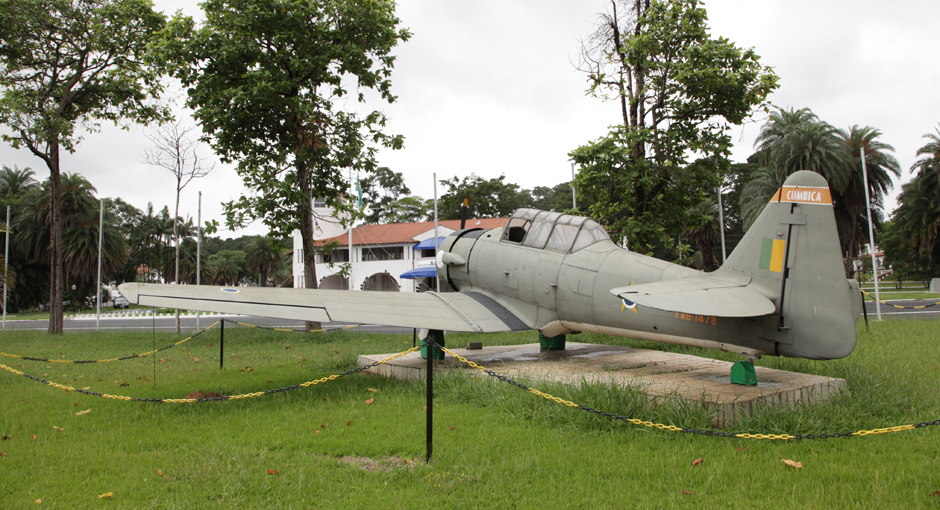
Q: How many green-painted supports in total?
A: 3